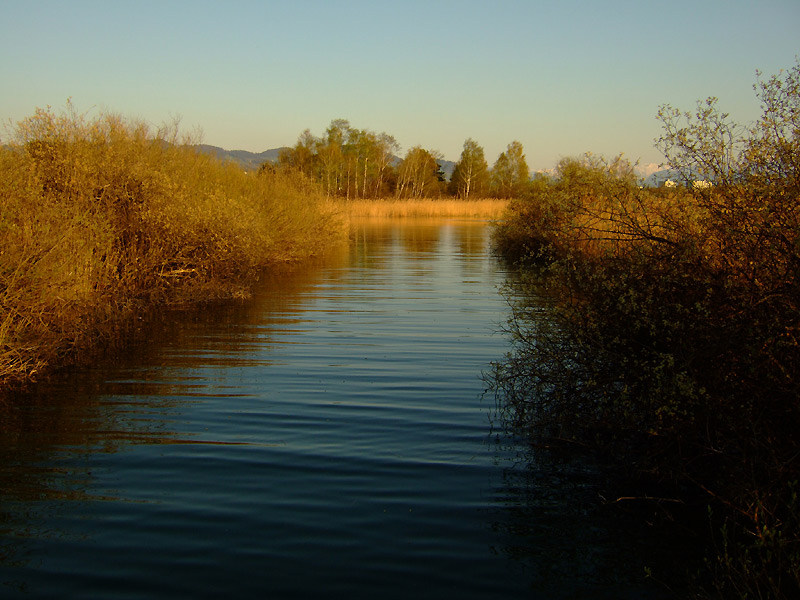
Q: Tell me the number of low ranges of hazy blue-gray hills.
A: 1